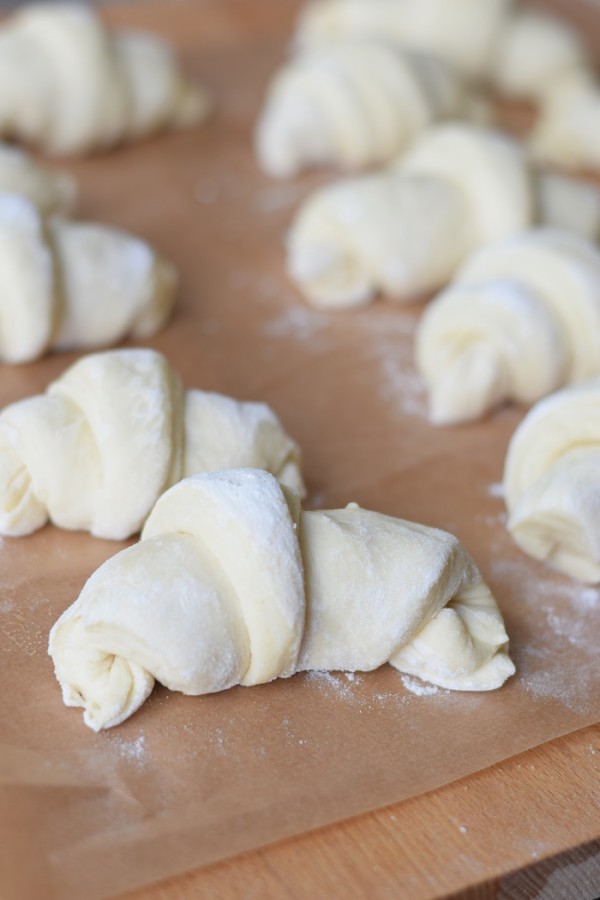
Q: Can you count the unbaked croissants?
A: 11